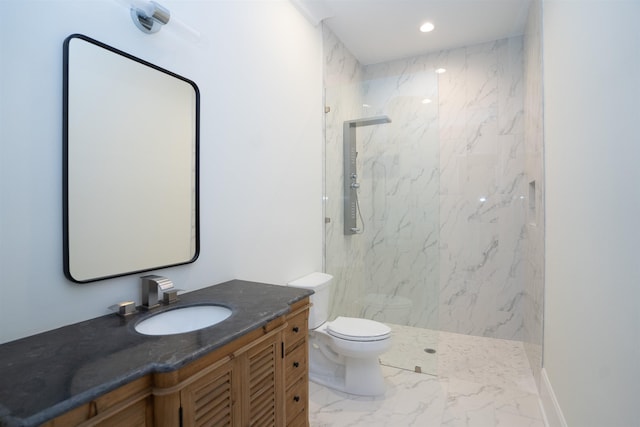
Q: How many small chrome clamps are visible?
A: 3